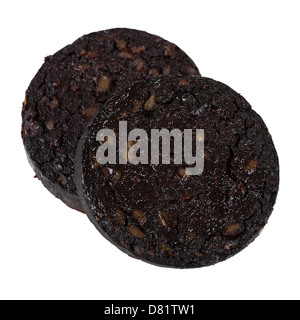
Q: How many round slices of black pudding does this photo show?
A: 2